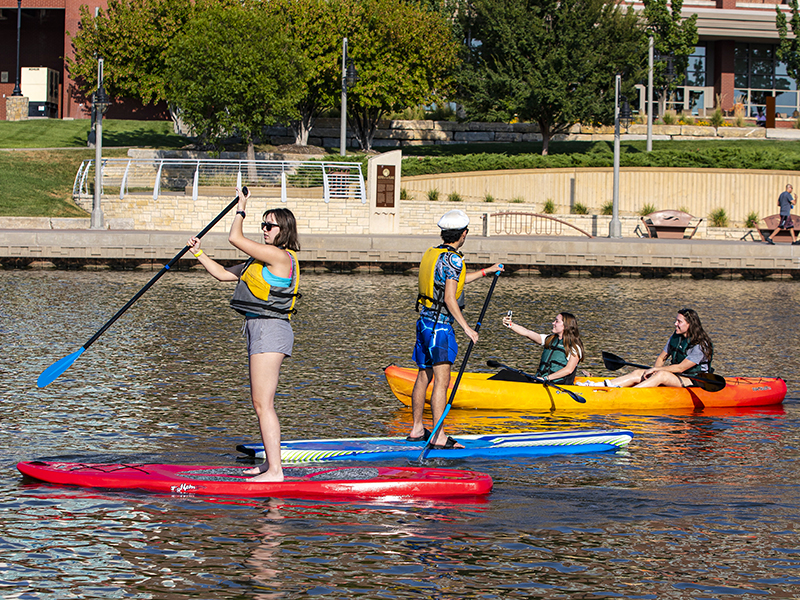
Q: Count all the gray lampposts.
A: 4